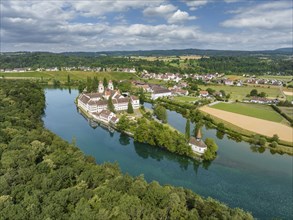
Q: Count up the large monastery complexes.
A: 1